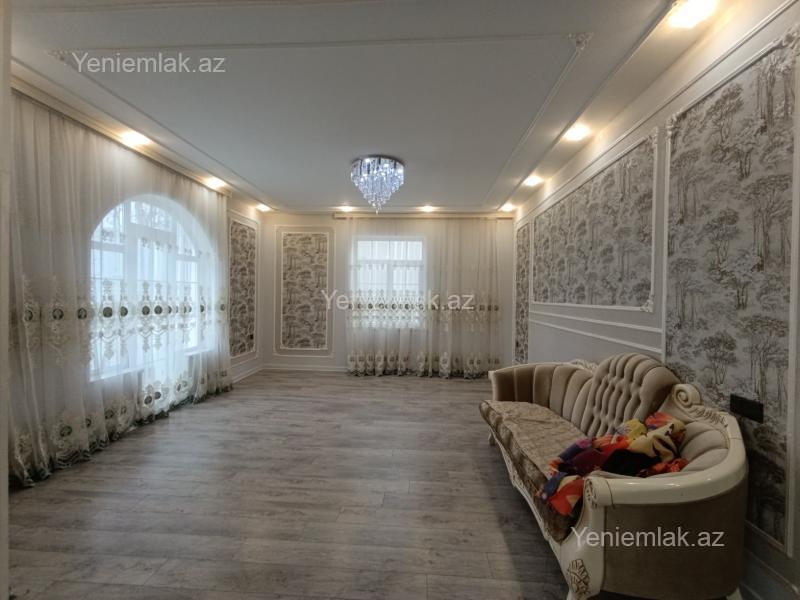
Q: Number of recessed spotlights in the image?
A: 9